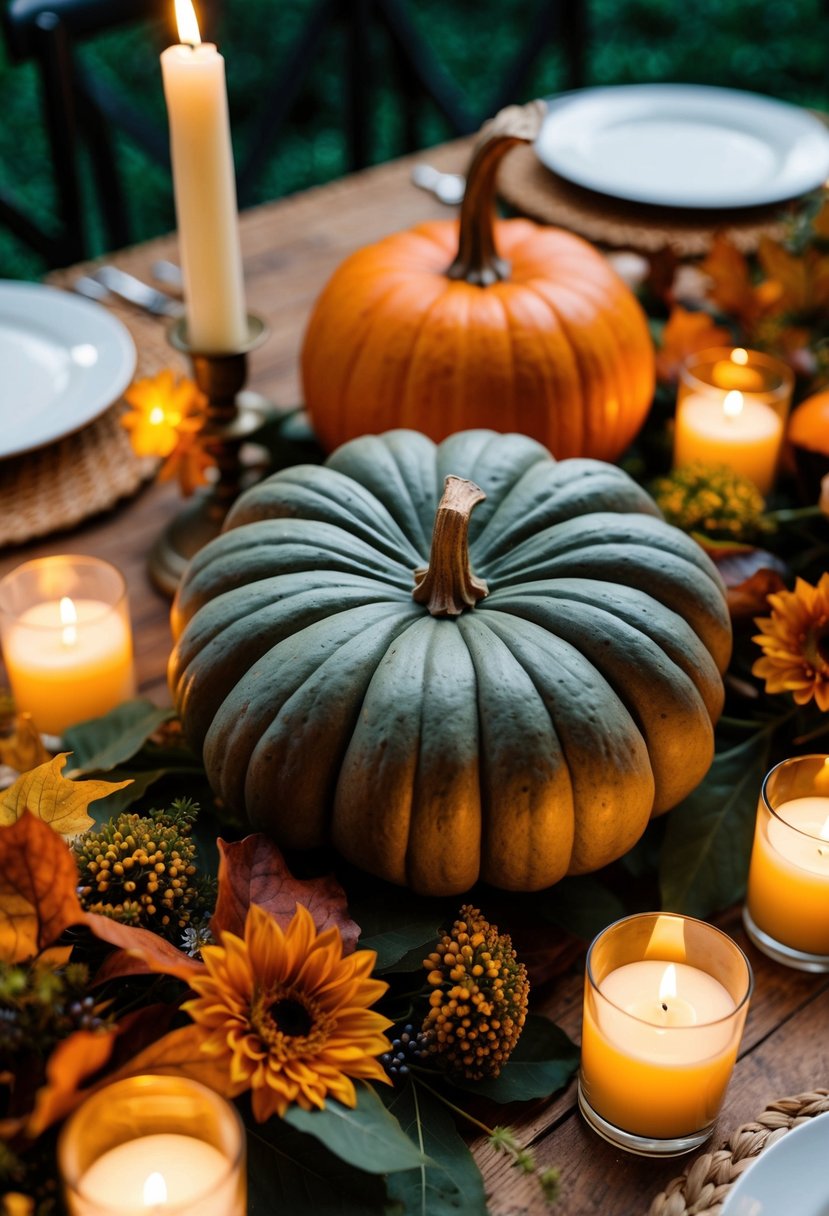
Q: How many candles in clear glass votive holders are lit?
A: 5